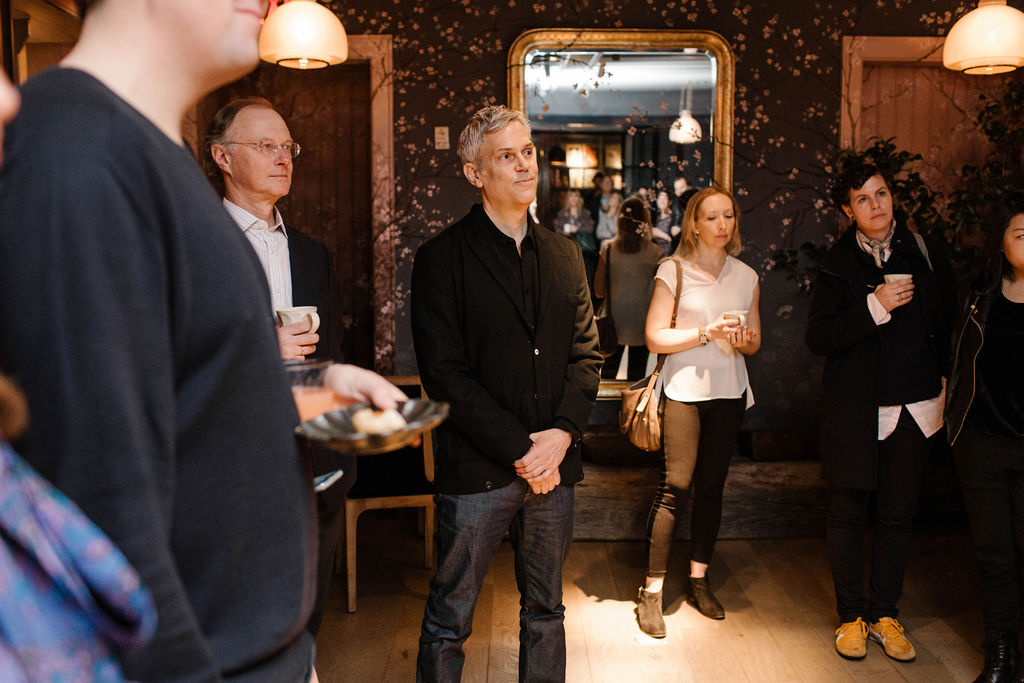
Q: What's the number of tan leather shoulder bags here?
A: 1